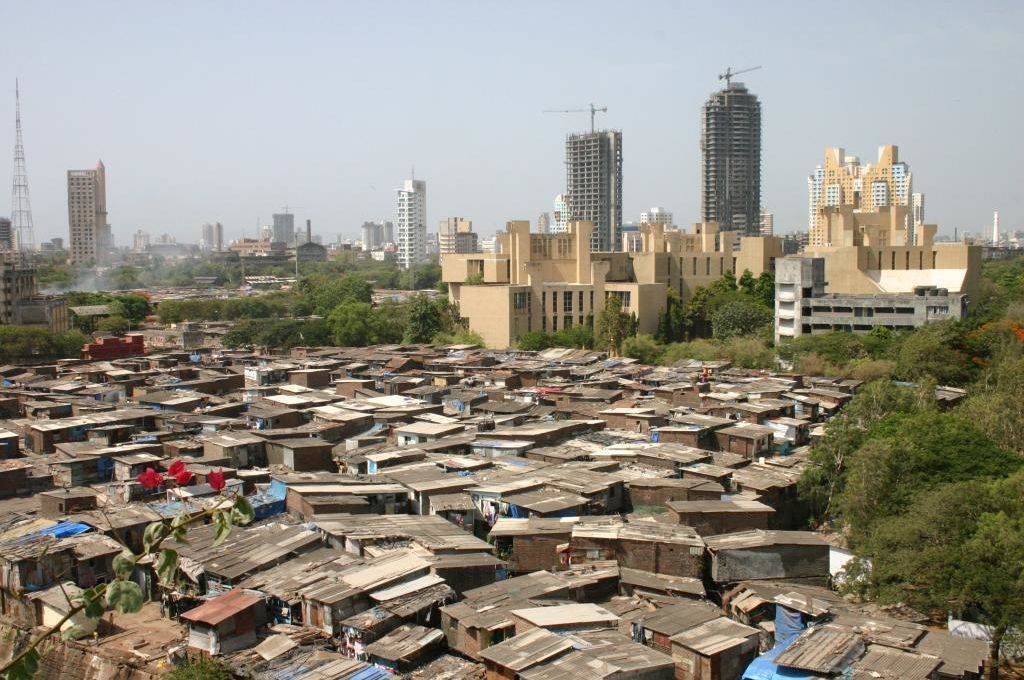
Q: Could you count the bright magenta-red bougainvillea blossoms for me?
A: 3